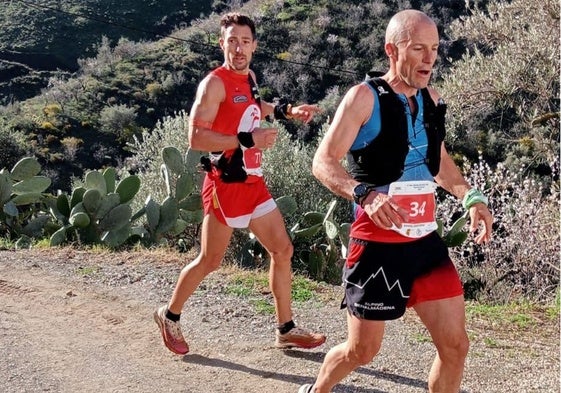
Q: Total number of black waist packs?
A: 1